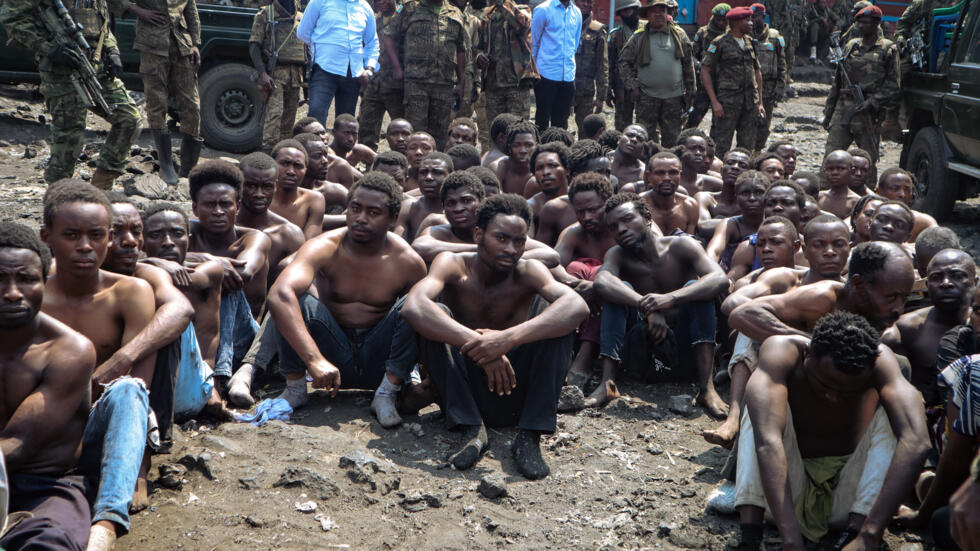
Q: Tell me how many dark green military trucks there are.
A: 2